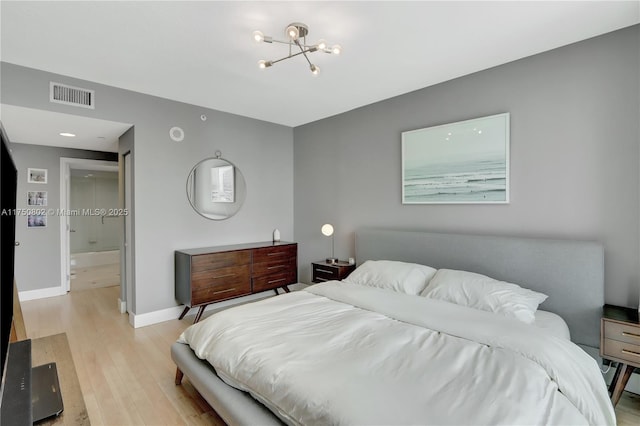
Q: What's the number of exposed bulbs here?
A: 6